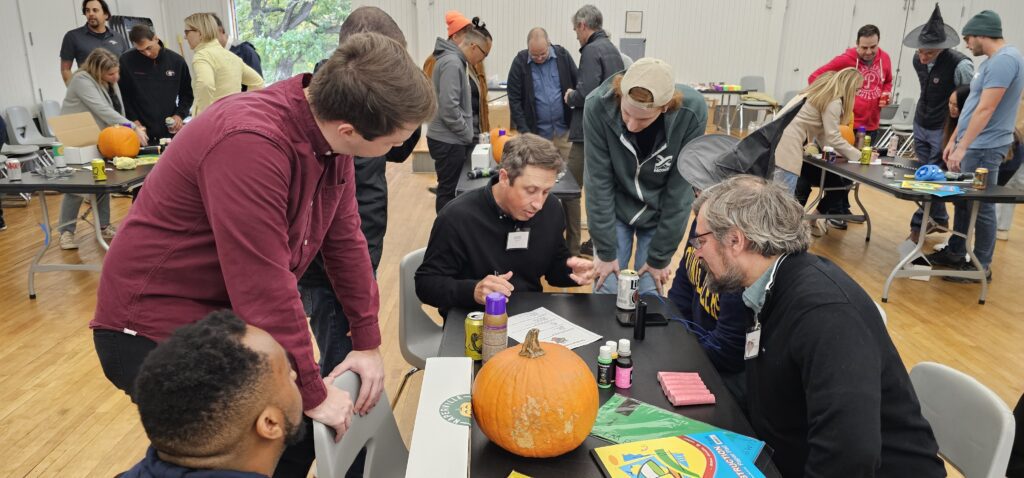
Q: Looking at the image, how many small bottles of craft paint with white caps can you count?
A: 3